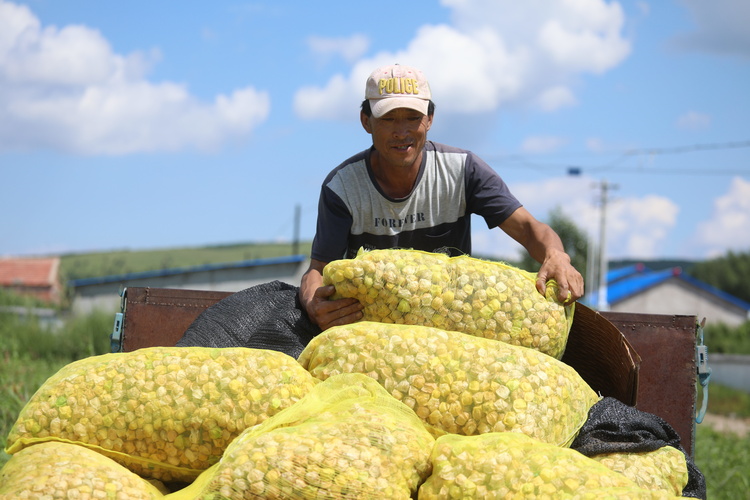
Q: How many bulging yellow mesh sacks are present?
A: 7